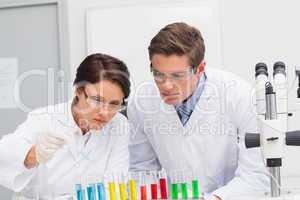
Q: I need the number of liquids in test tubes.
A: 12